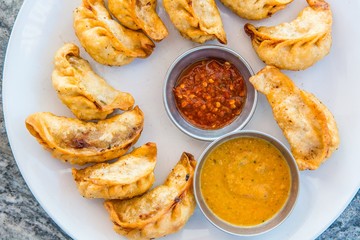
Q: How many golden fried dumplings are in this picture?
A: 10